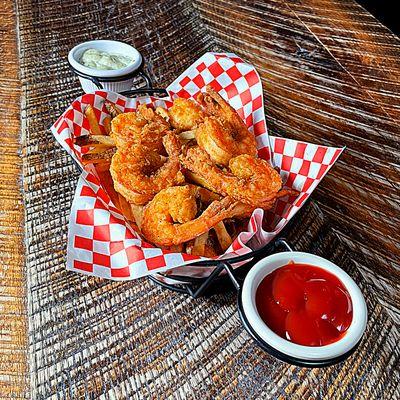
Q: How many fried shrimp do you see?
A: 6